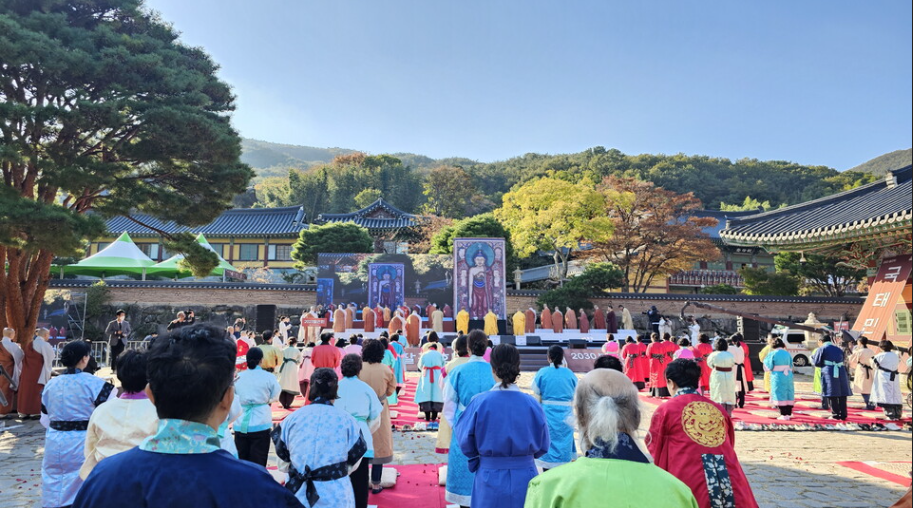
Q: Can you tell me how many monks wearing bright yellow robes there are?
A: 3